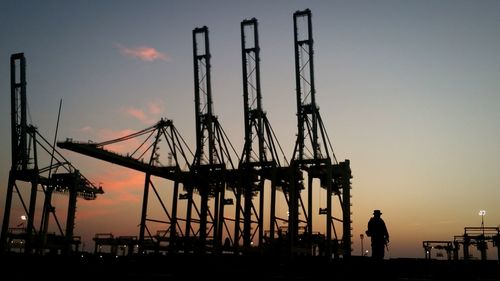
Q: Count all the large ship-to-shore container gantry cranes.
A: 5